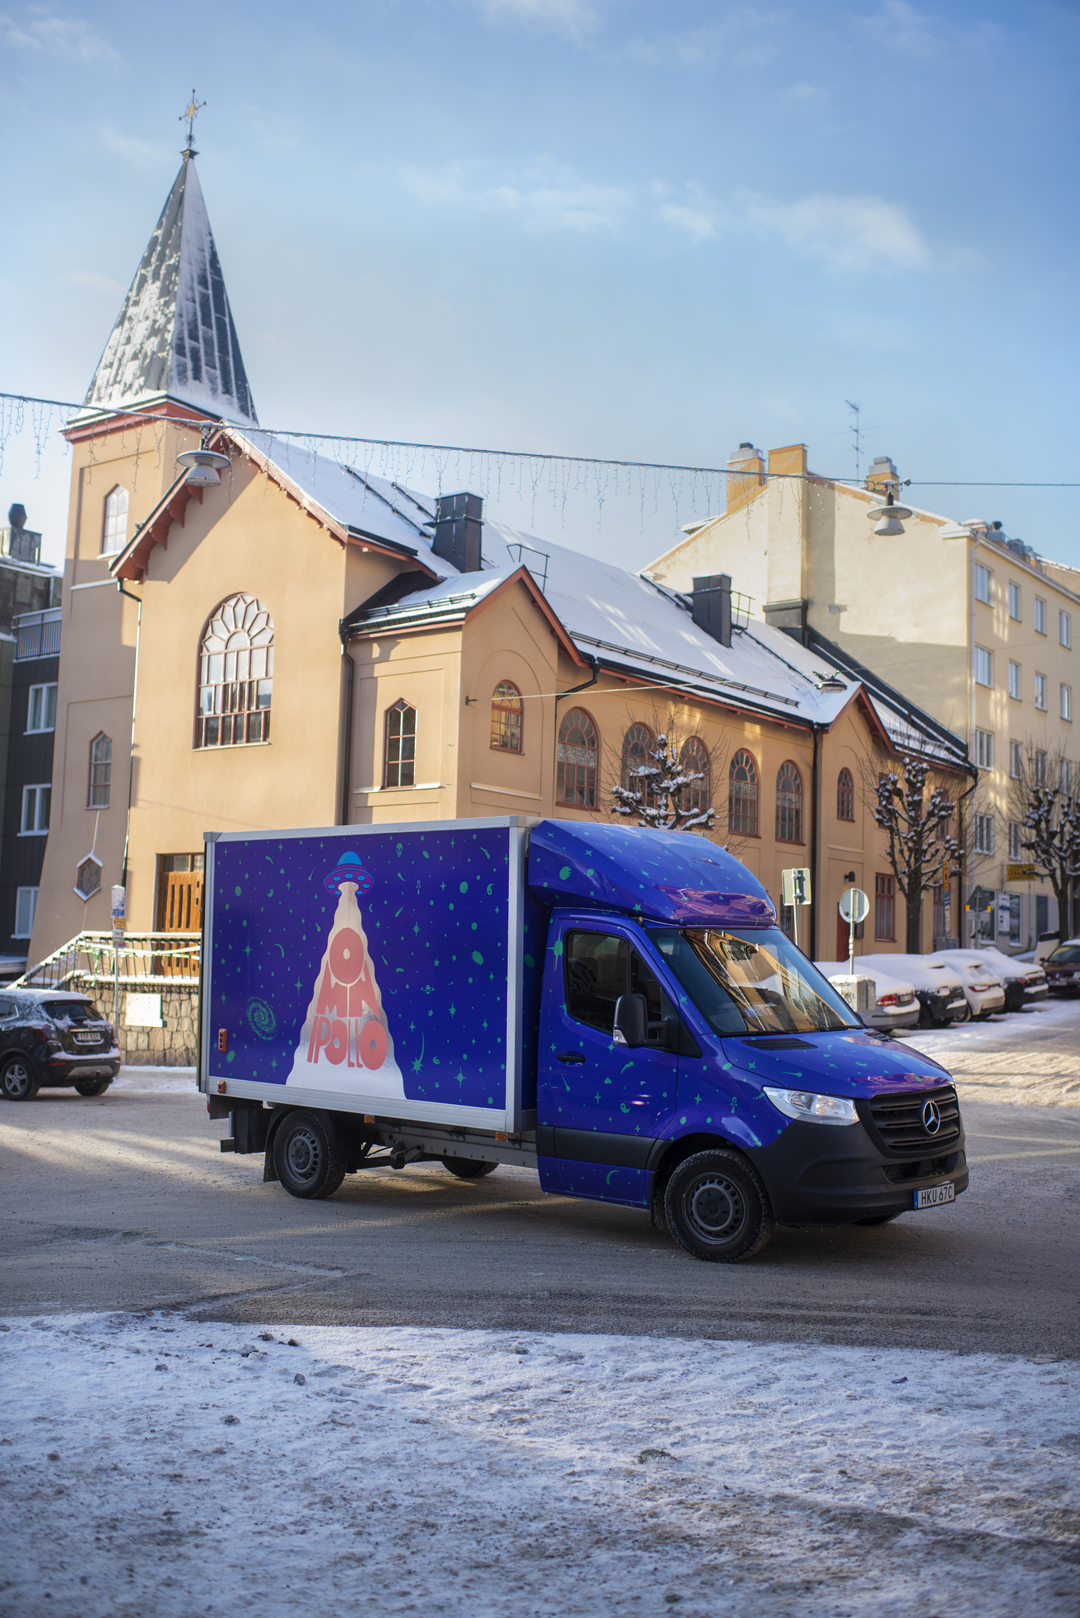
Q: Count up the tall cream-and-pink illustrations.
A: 1